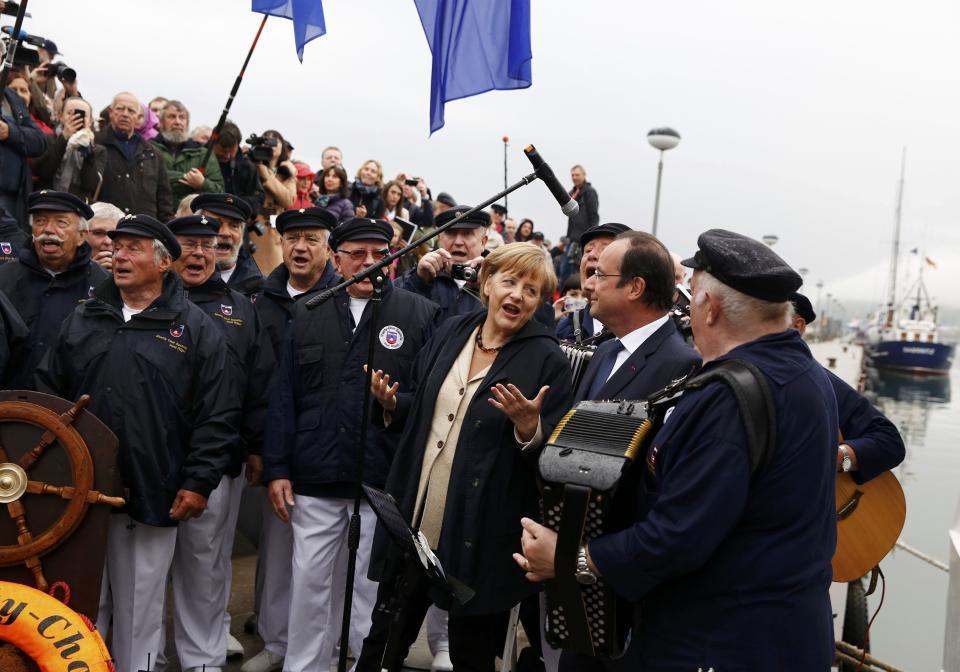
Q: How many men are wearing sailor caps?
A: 10